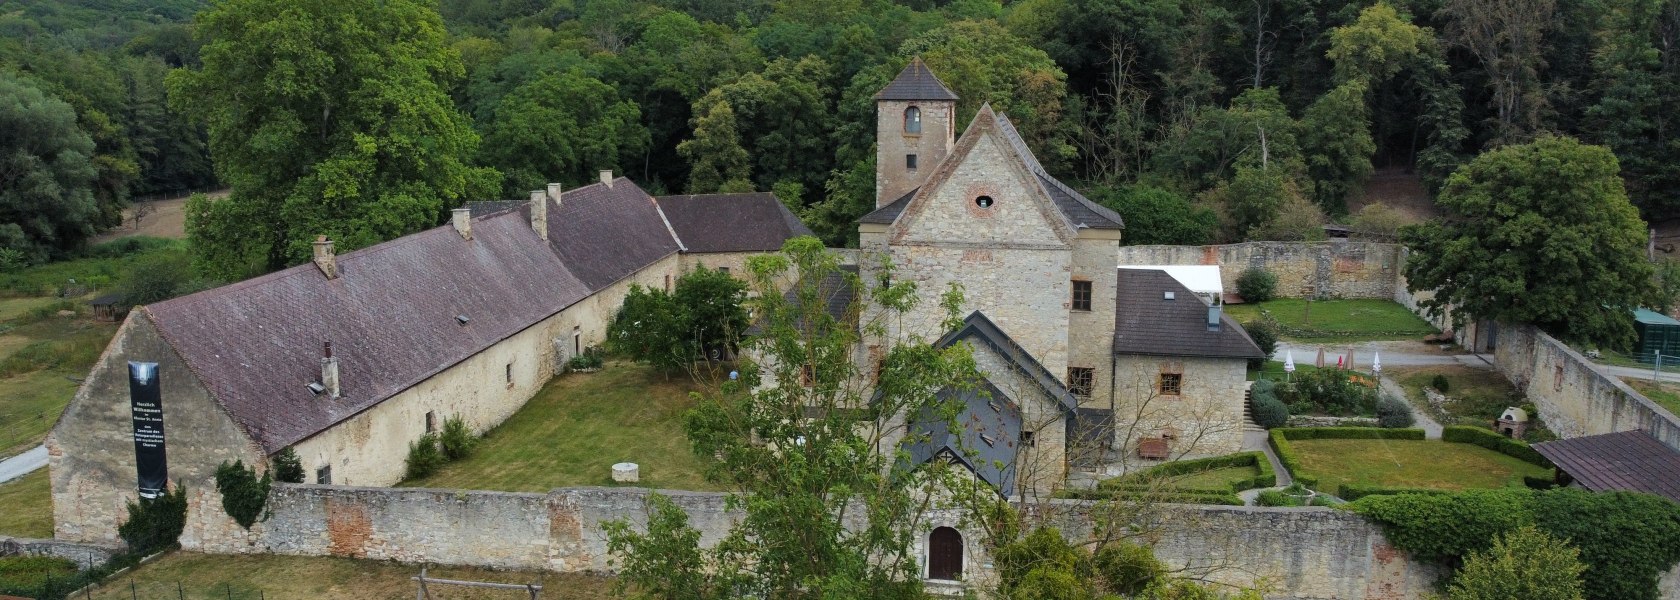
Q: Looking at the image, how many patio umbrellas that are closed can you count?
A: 5